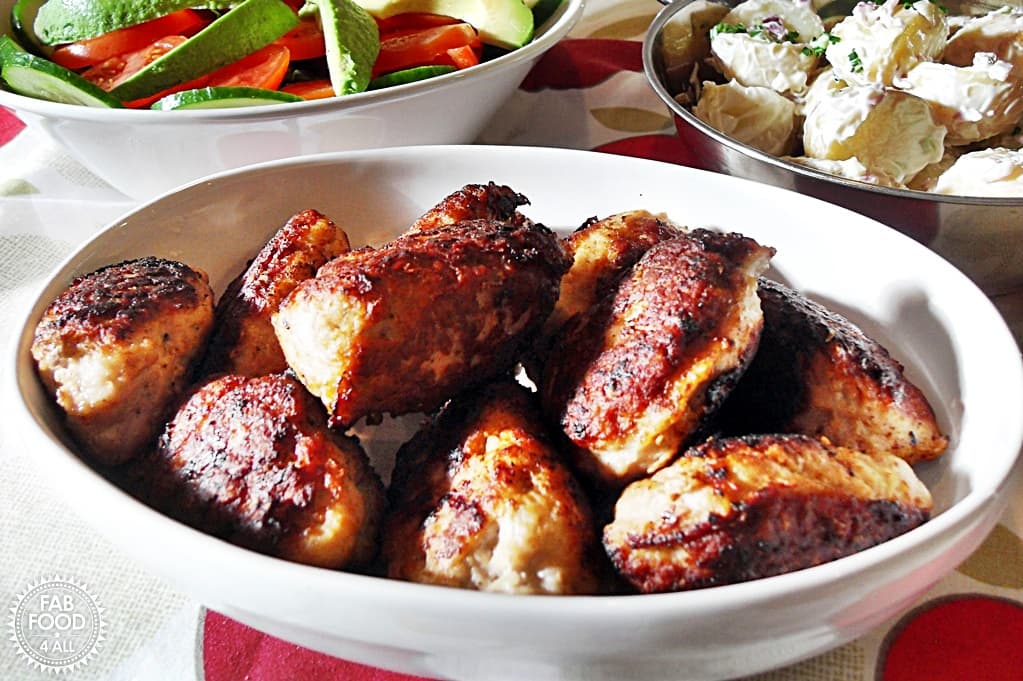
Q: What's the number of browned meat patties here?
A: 10